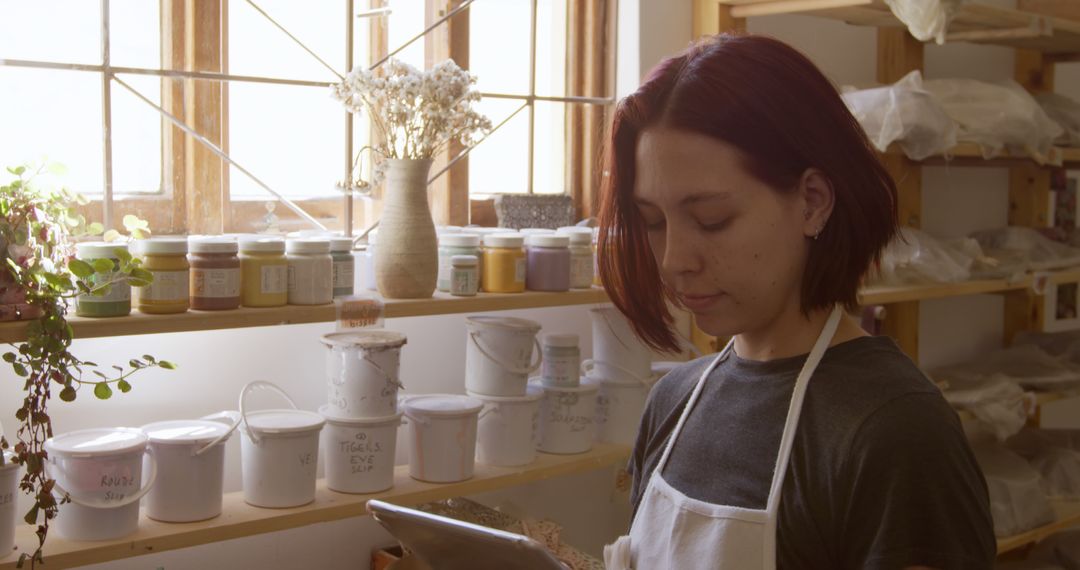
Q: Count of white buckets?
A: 12